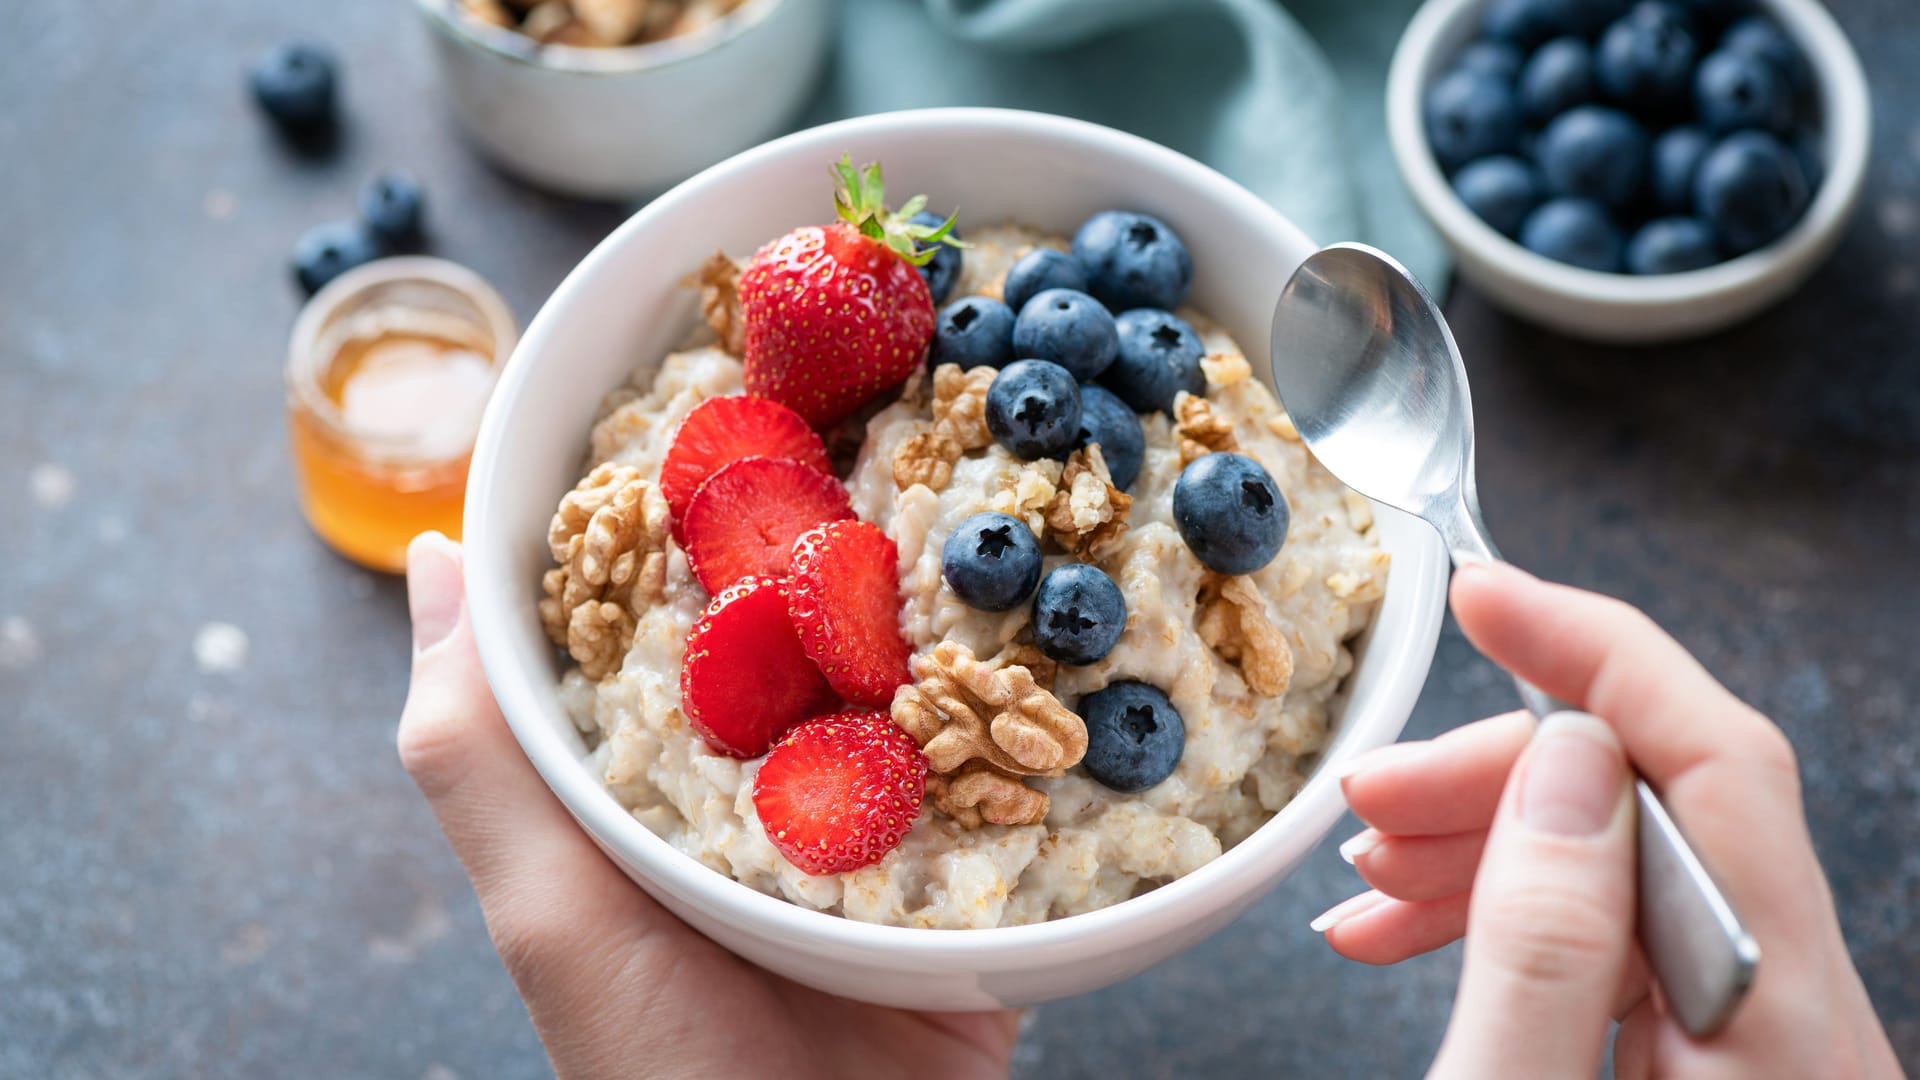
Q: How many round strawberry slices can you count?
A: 5